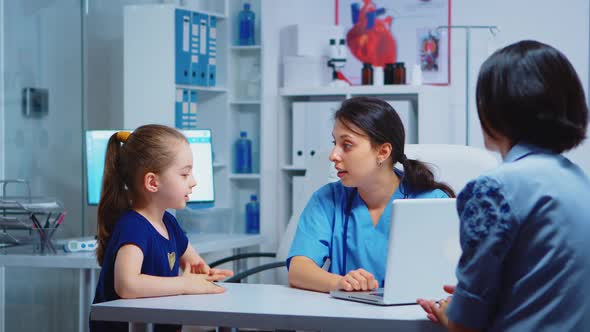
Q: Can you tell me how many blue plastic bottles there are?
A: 3